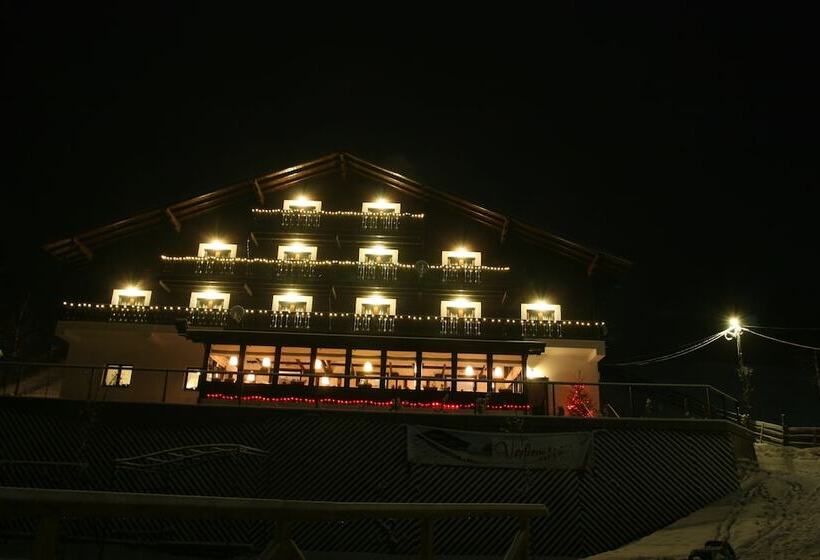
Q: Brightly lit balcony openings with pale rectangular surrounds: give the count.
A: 12